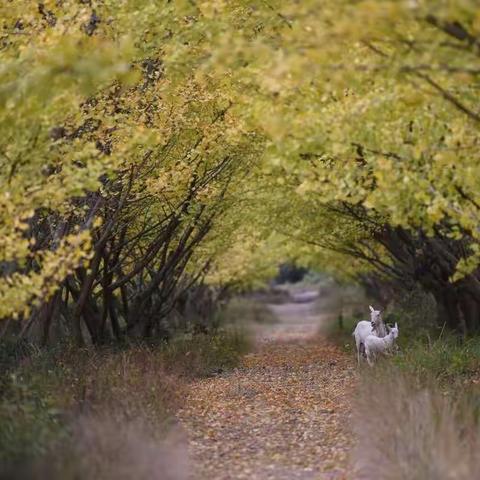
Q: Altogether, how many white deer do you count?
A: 2